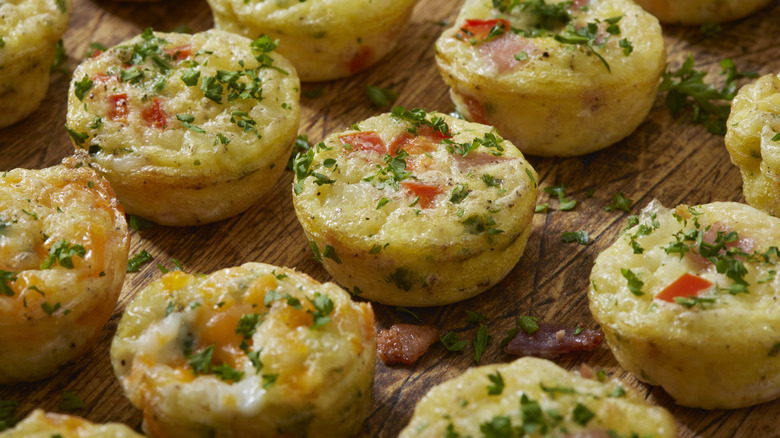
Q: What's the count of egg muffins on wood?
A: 12